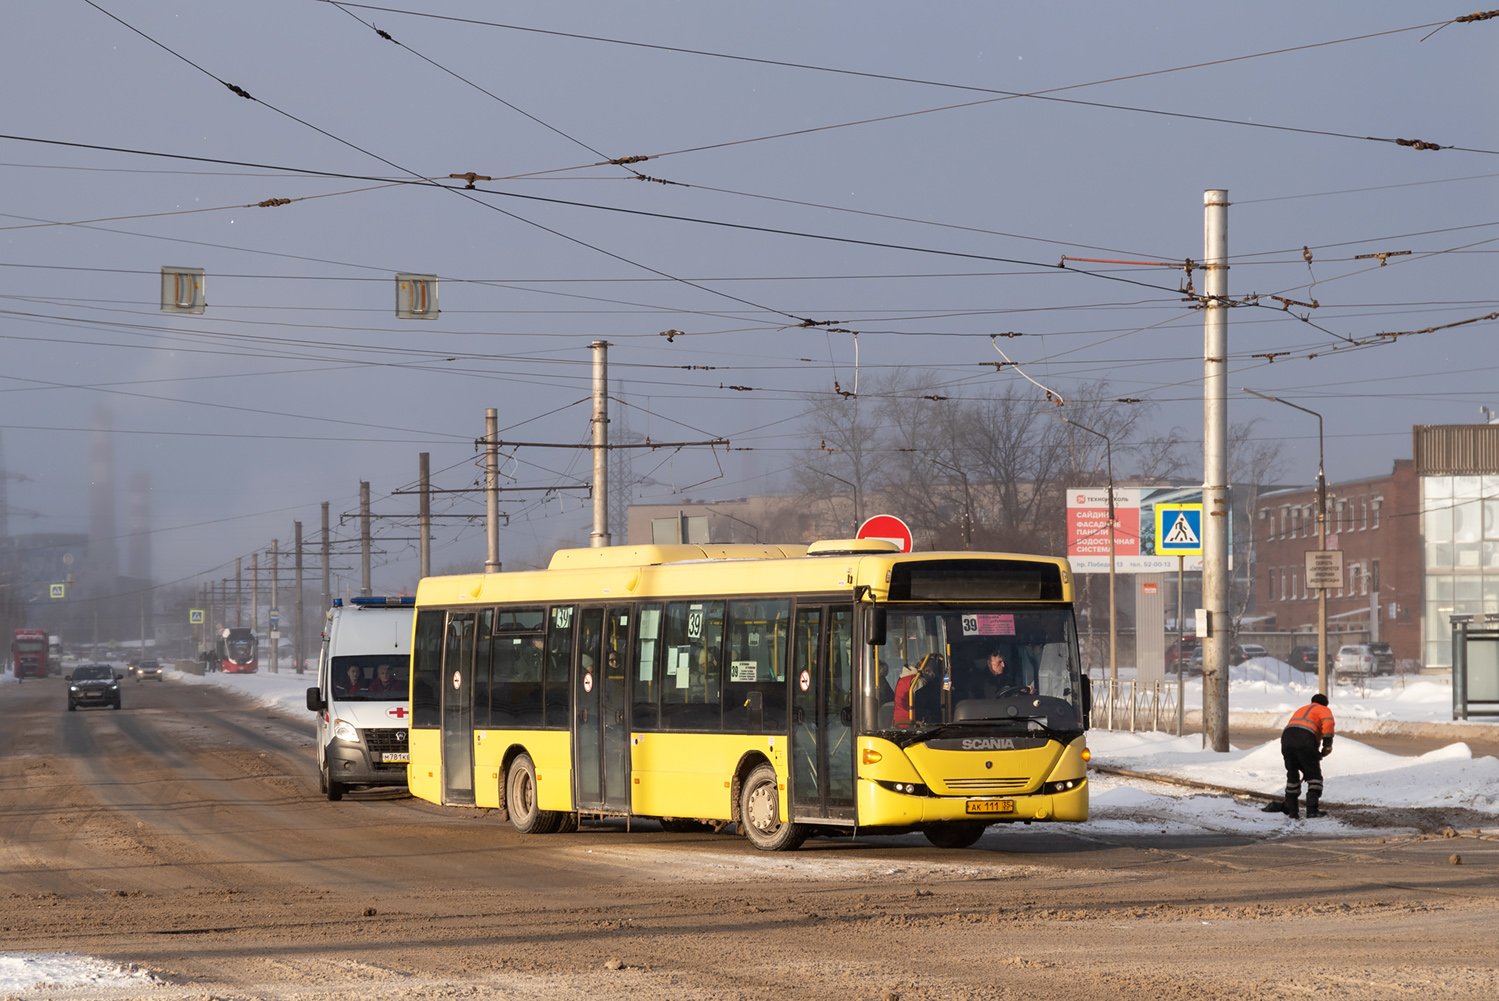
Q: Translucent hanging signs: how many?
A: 2